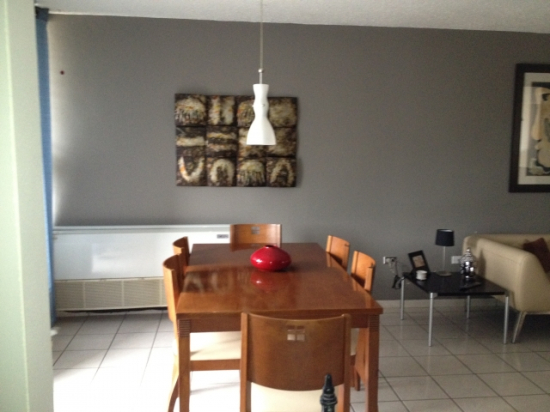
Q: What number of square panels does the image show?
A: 12